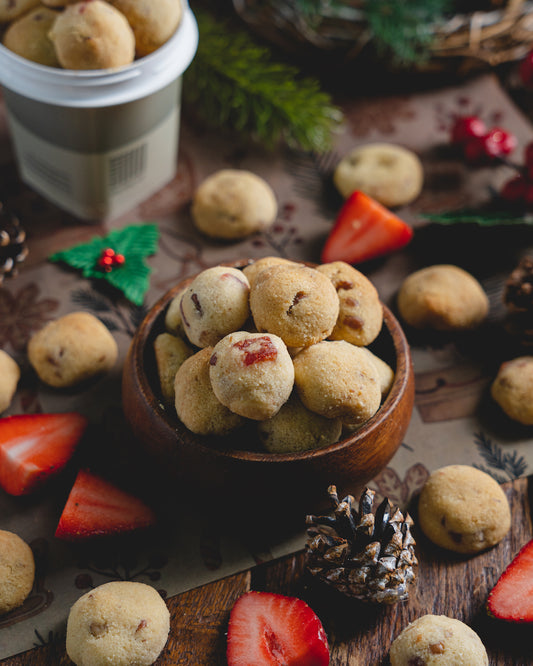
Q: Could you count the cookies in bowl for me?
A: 11